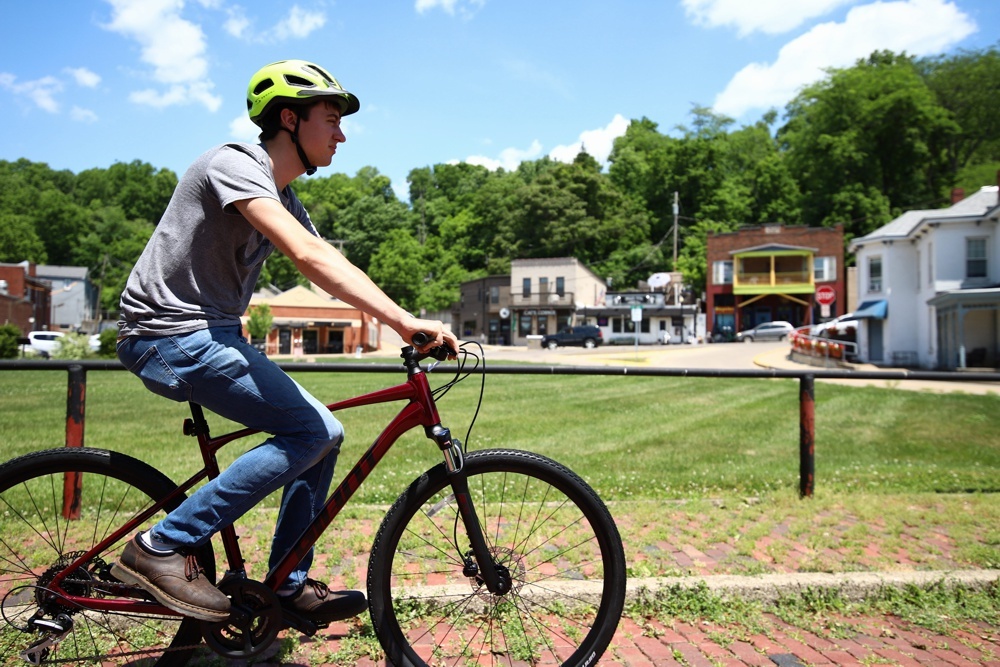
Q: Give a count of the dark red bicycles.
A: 1